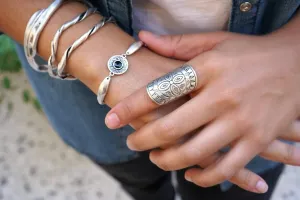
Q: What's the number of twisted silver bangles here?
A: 2